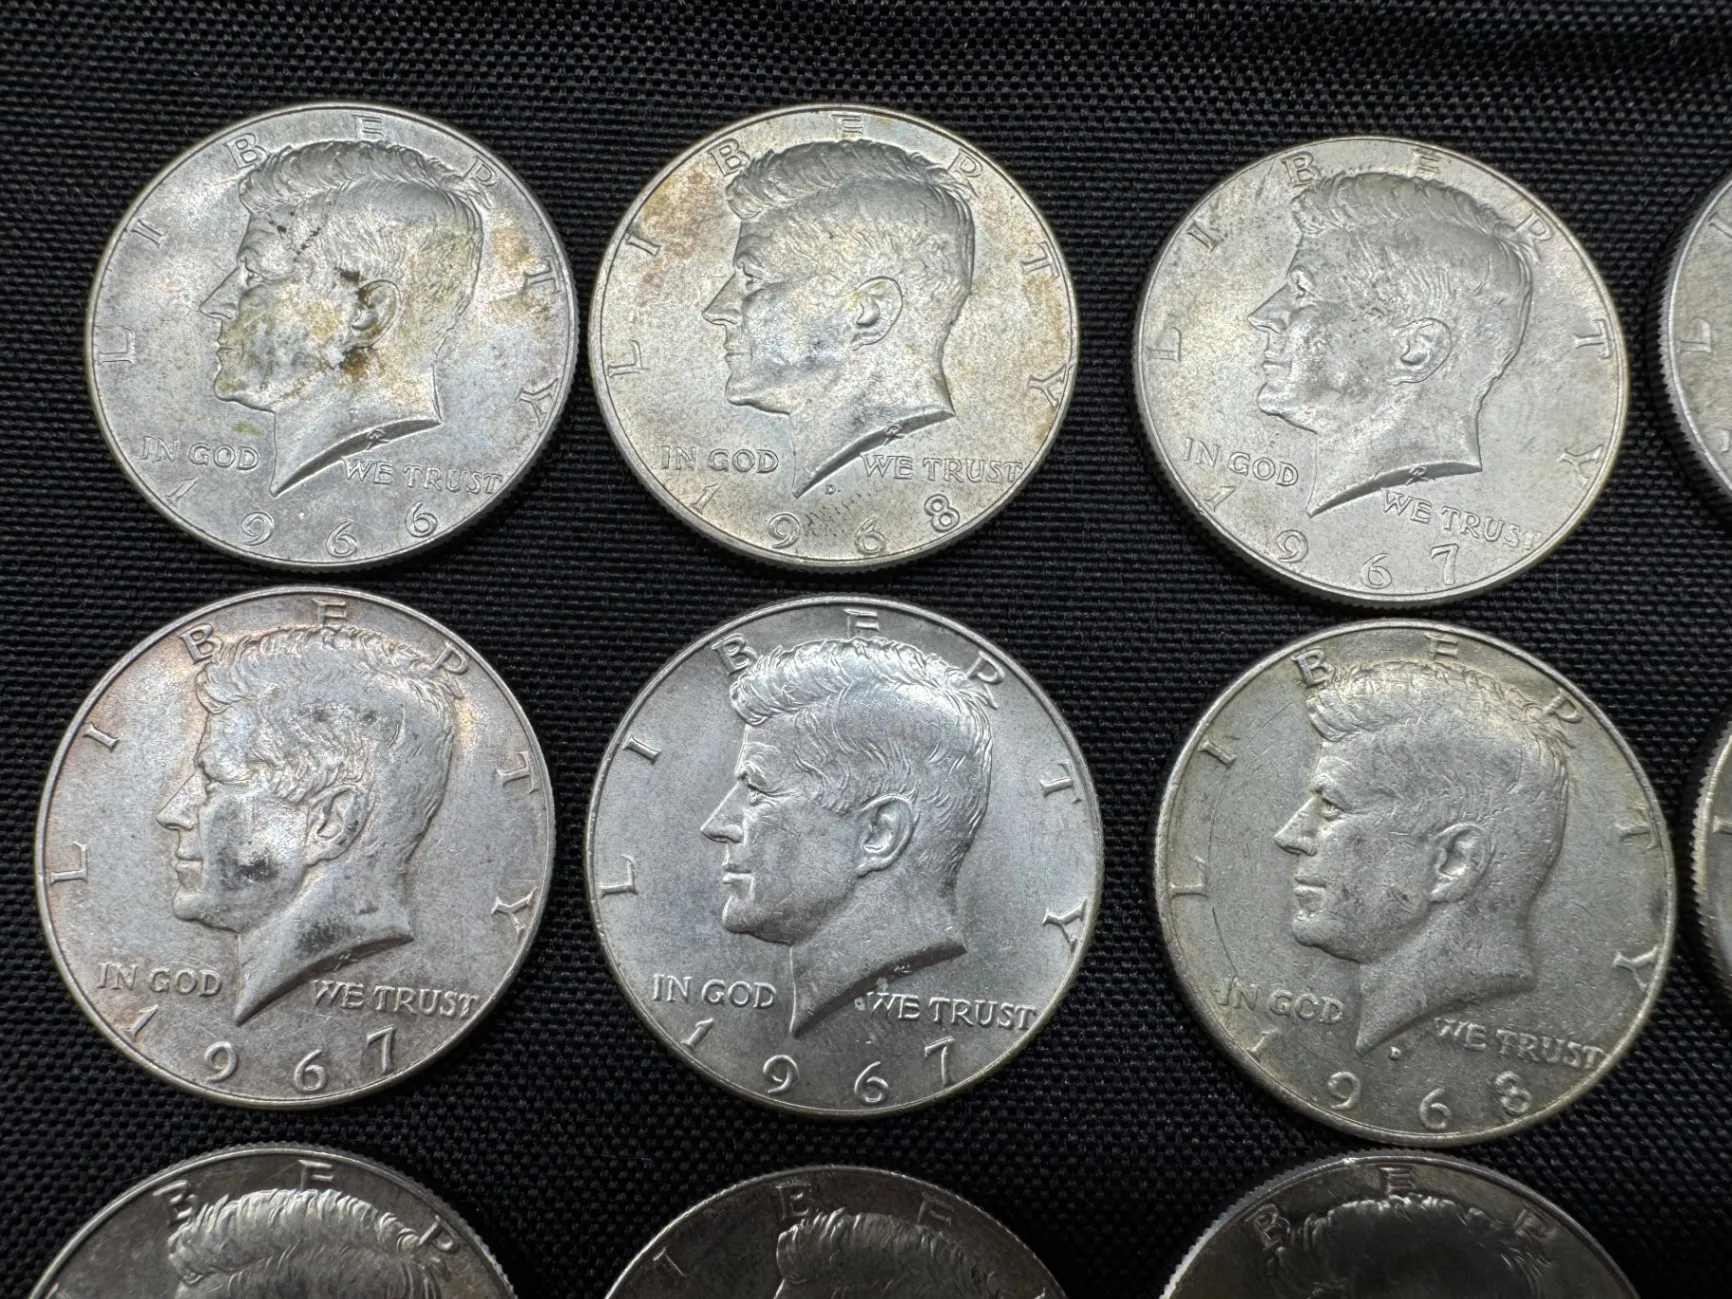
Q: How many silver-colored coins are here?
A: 11